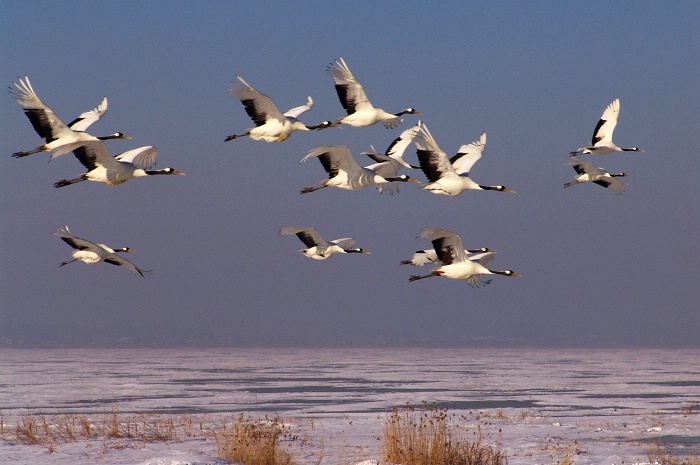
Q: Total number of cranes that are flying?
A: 13